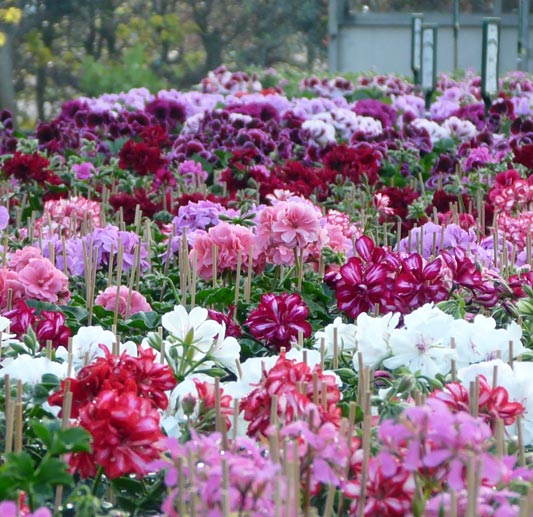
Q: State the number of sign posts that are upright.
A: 3